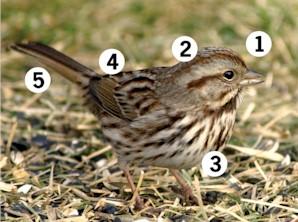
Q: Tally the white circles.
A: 5